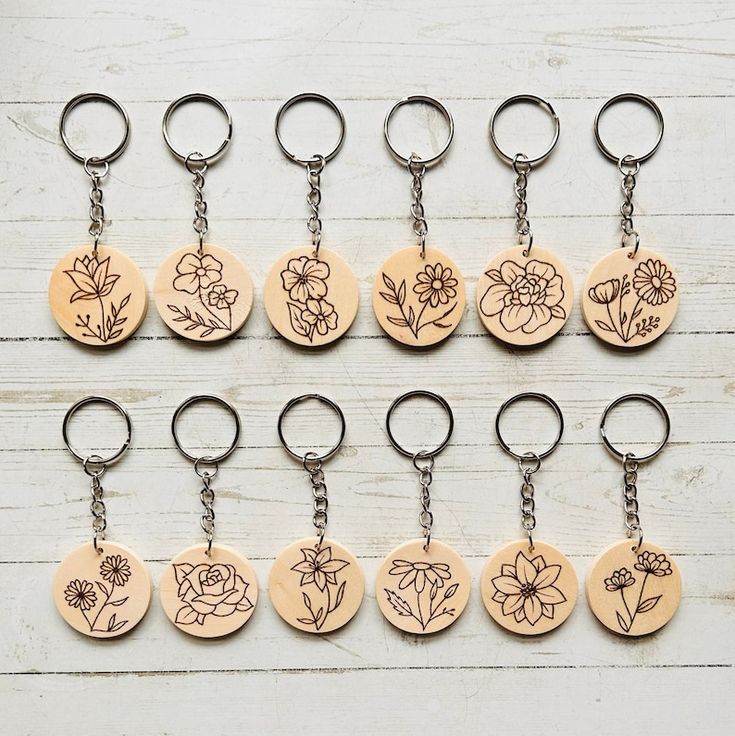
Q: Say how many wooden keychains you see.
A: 12